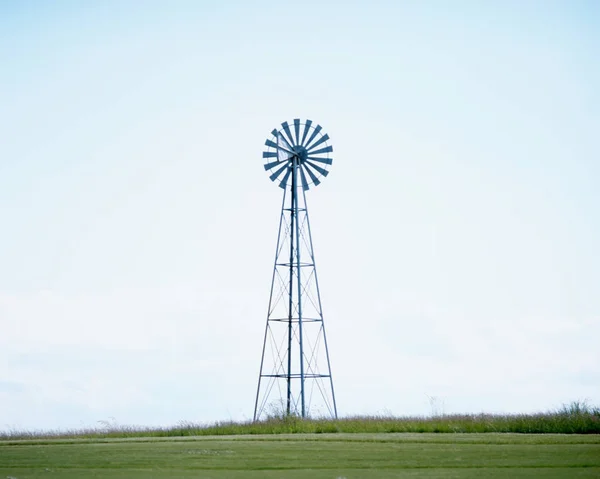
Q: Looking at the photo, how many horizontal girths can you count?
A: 4